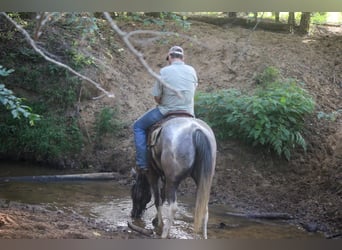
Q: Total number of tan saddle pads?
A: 1